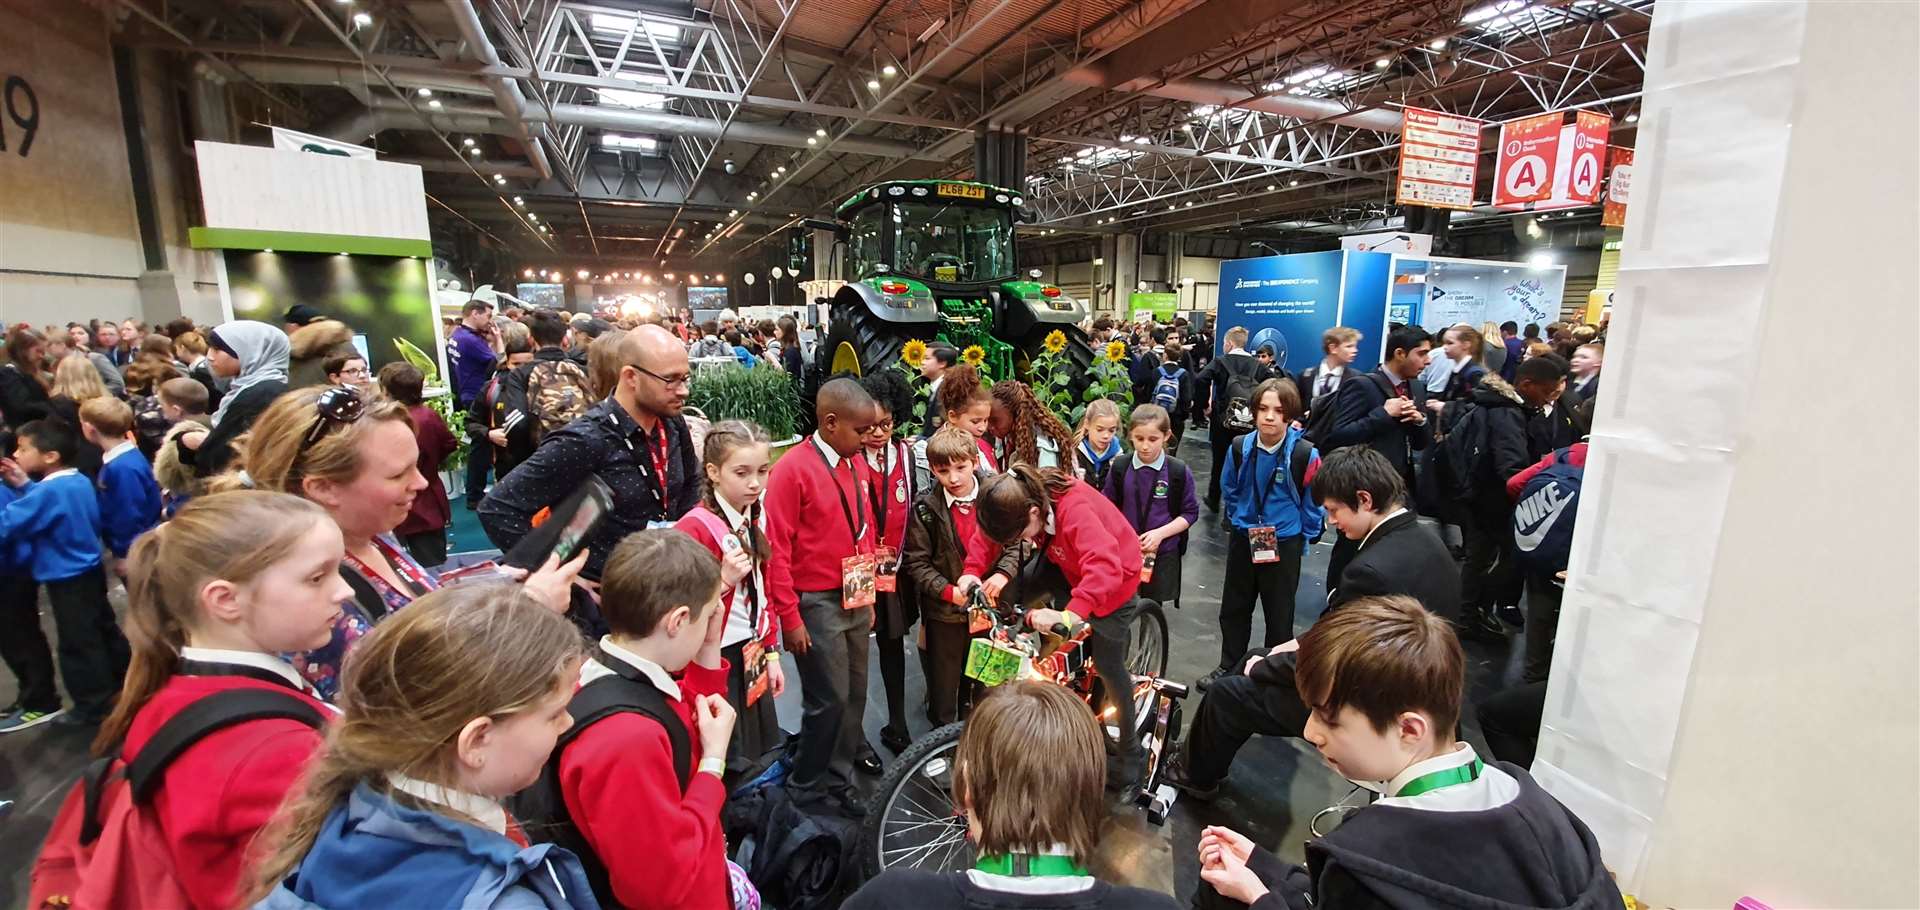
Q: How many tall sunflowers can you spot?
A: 4